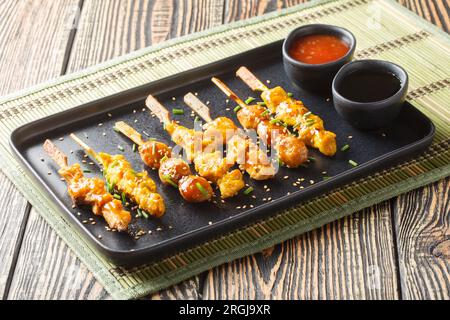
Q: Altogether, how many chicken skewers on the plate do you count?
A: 7